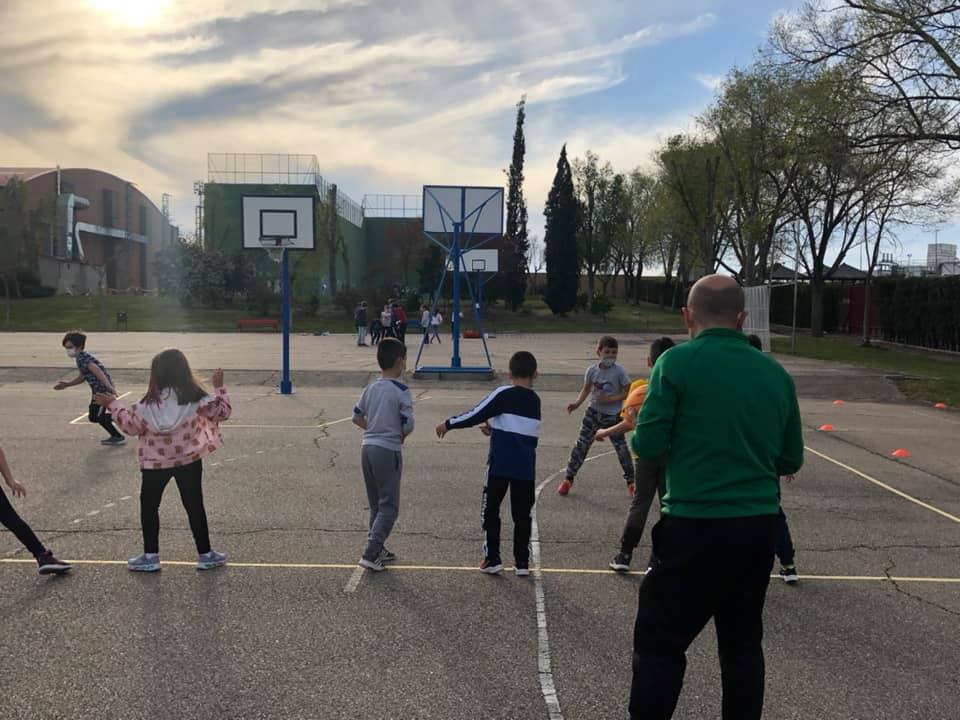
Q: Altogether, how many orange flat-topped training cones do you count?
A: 4